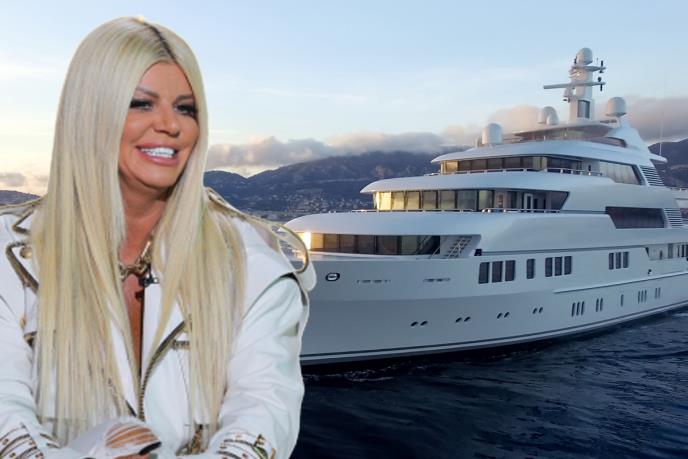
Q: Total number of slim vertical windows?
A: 11